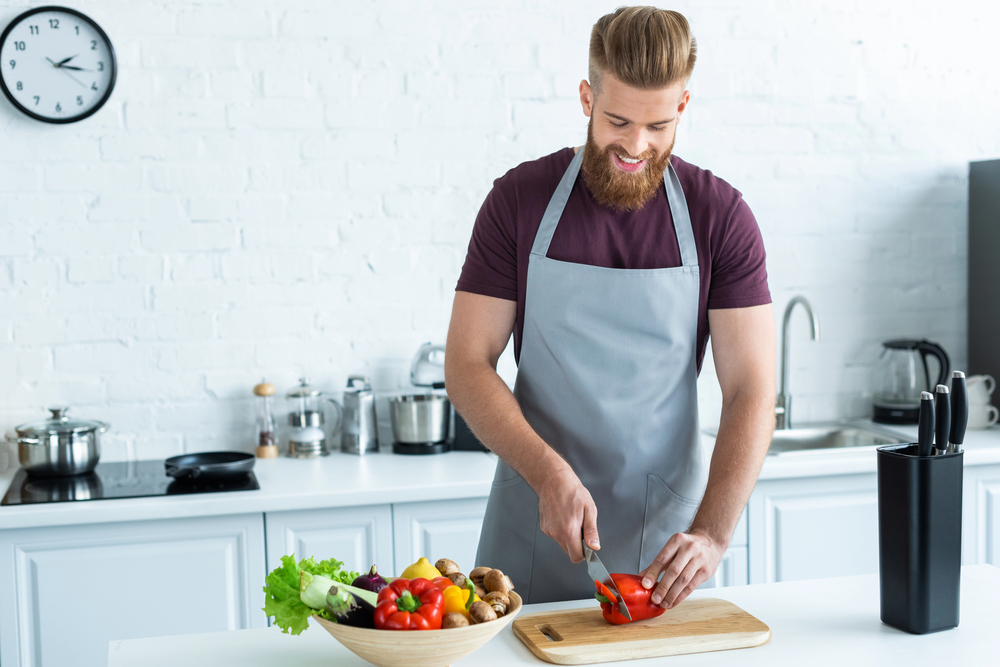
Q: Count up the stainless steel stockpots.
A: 1